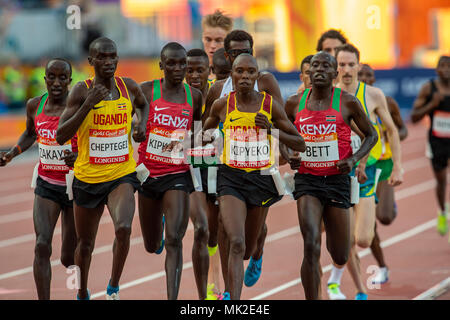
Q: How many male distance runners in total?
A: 14